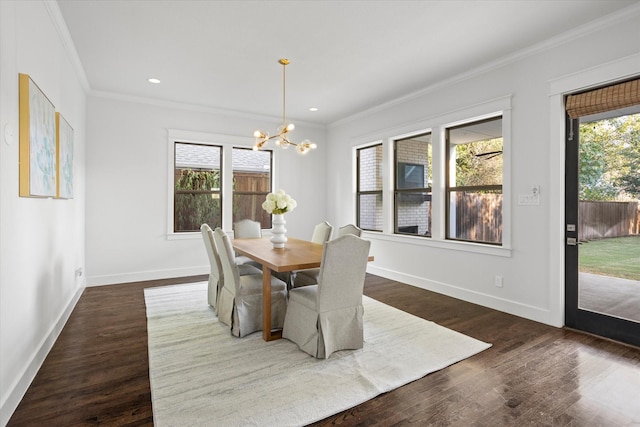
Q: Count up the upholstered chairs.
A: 6